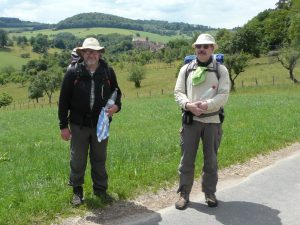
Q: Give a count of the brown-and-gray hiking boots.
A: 2